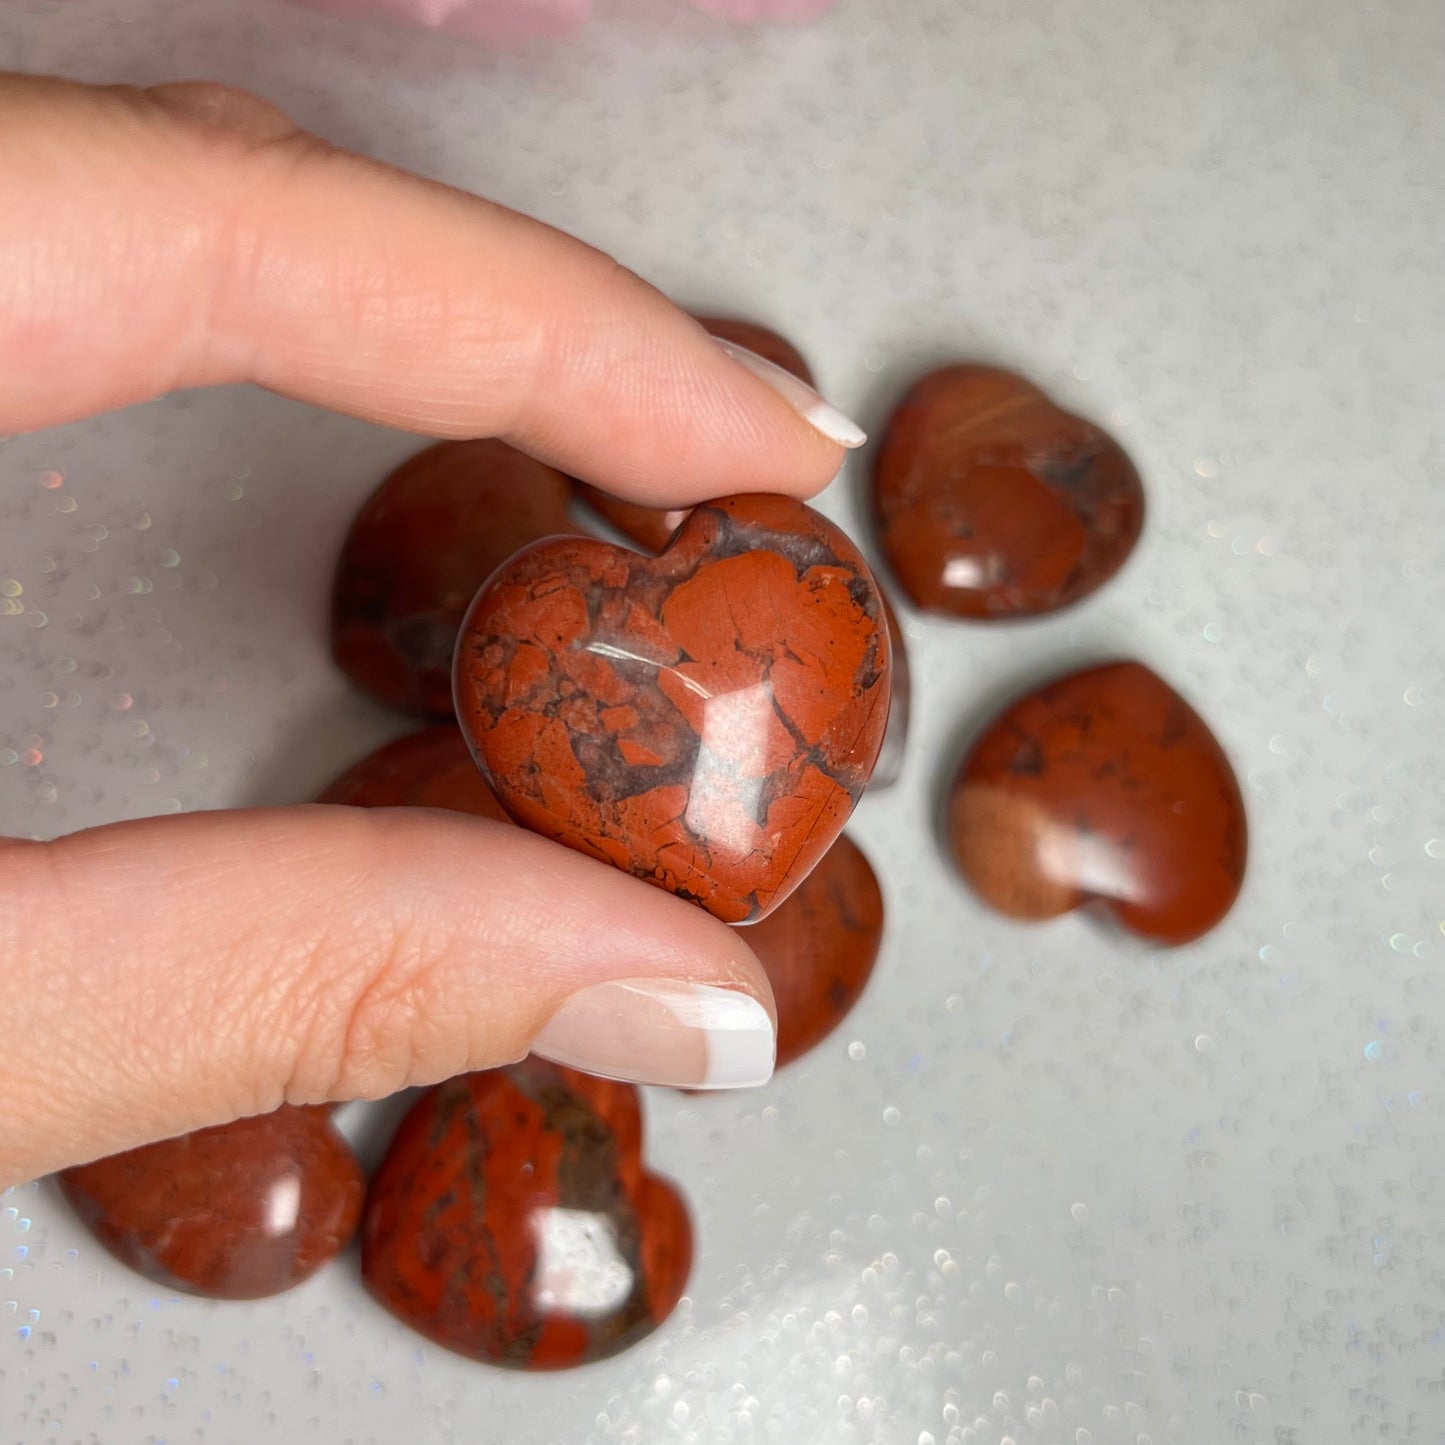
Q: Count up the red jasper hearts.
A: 10